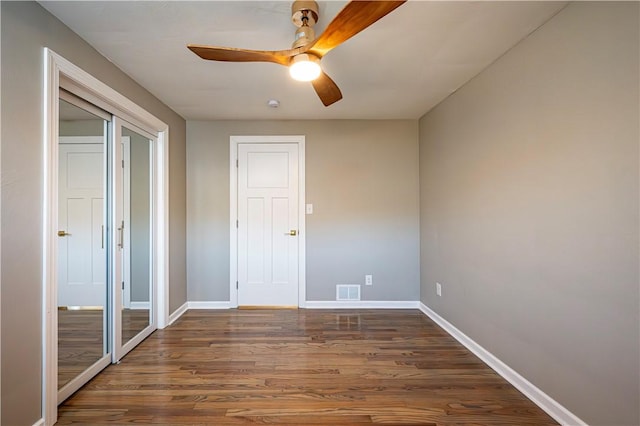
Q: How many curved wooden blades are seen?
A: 3